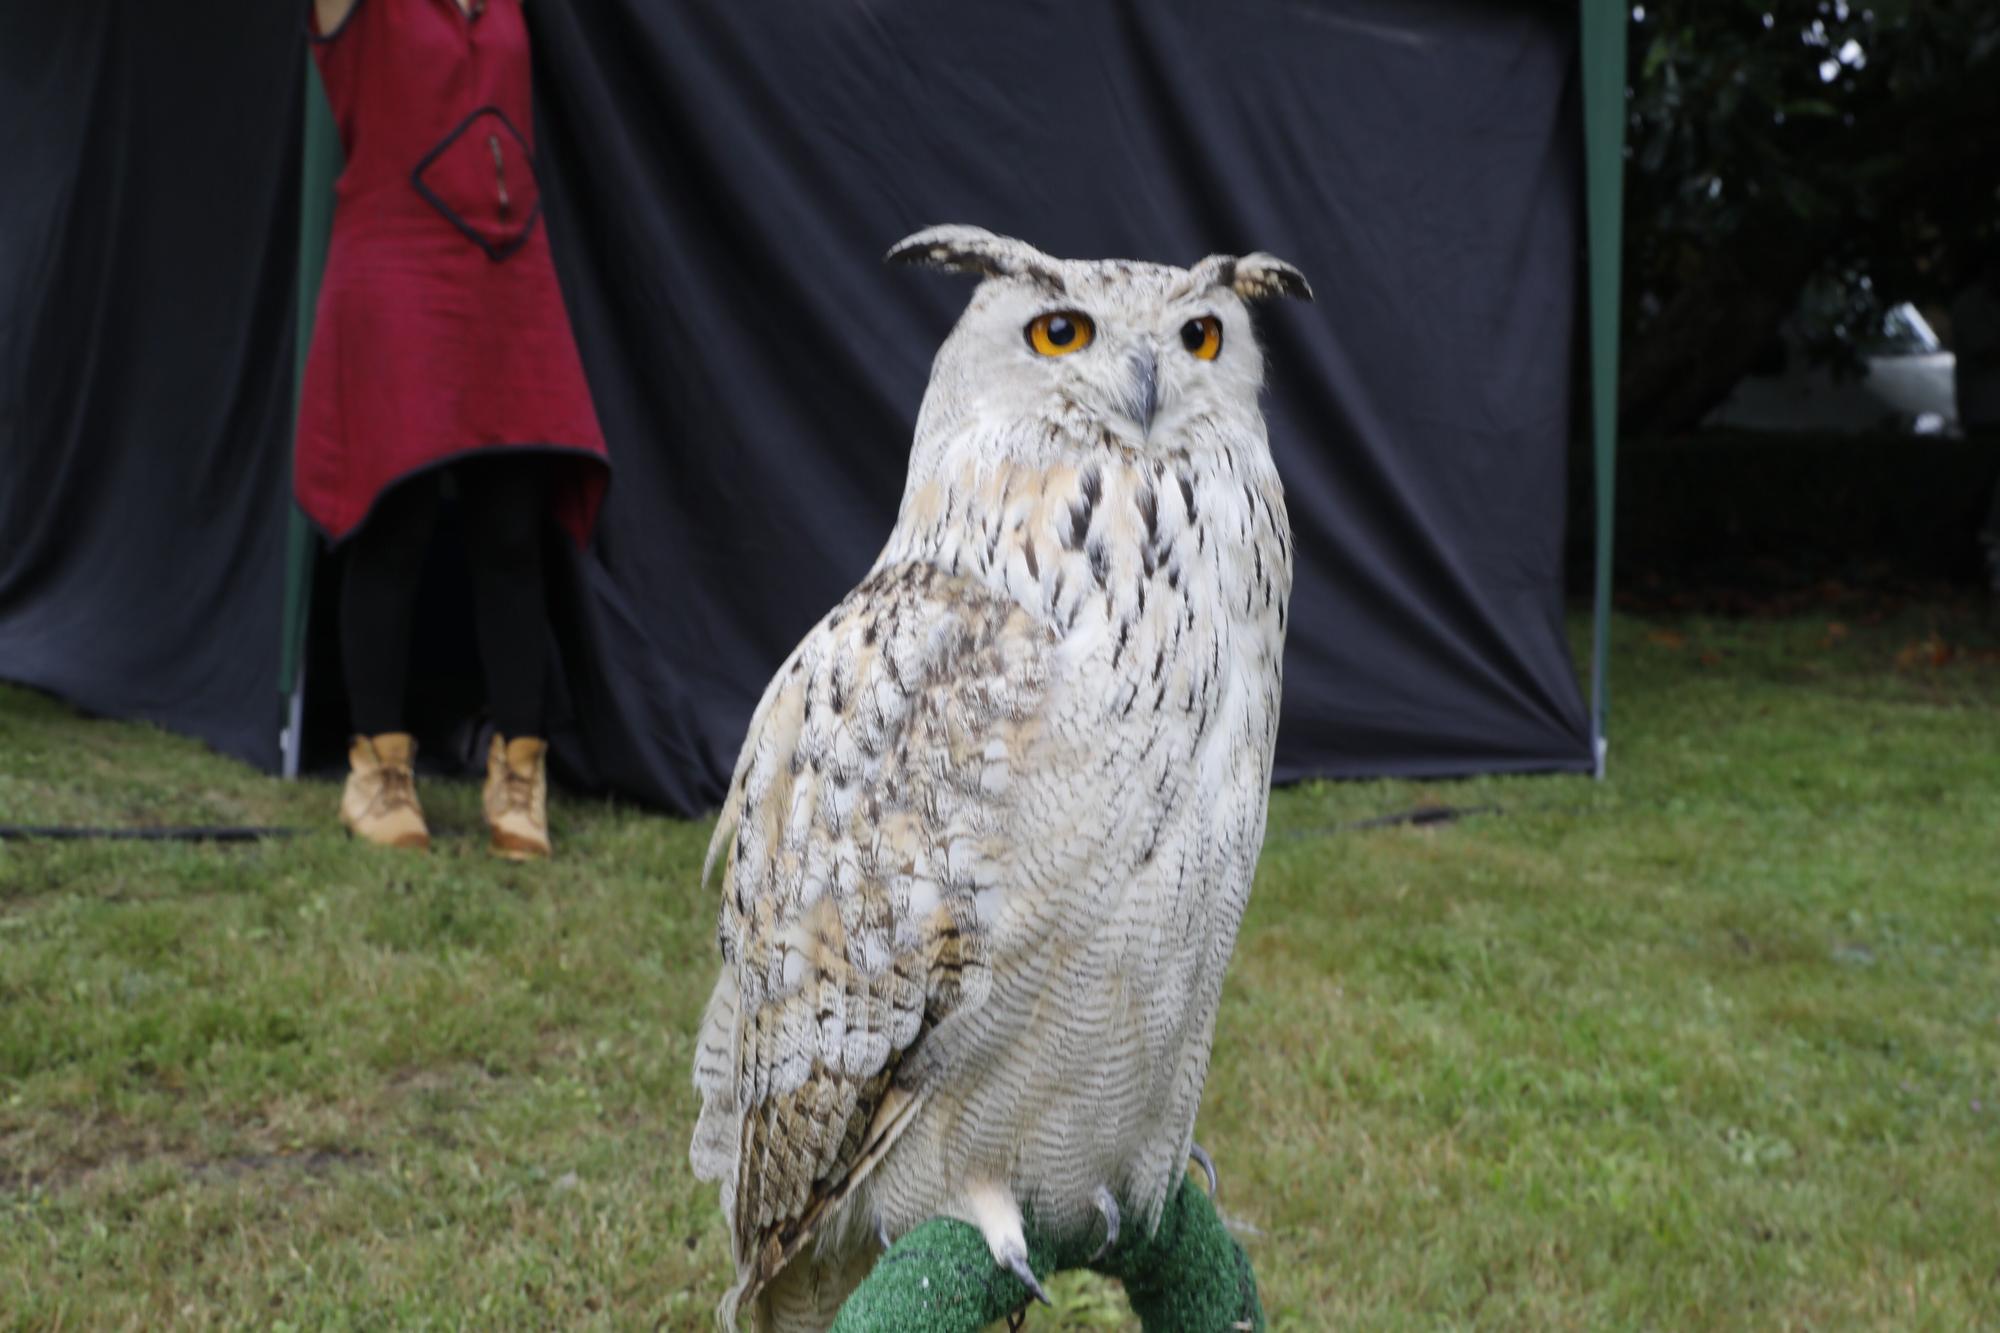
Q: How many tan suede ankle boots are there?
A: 2